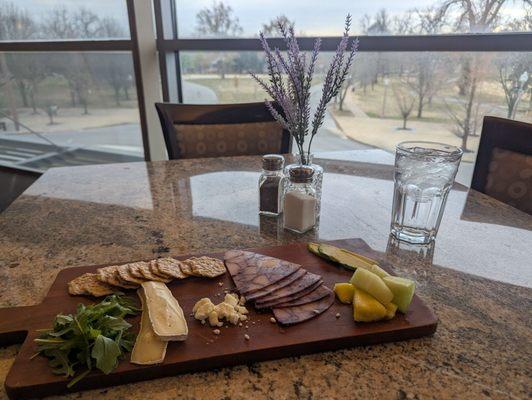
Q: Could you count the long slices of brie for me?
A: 2